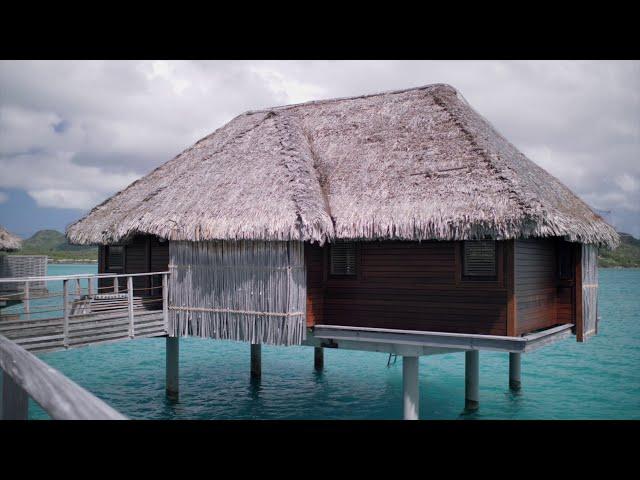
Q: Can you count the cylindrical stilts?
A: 6